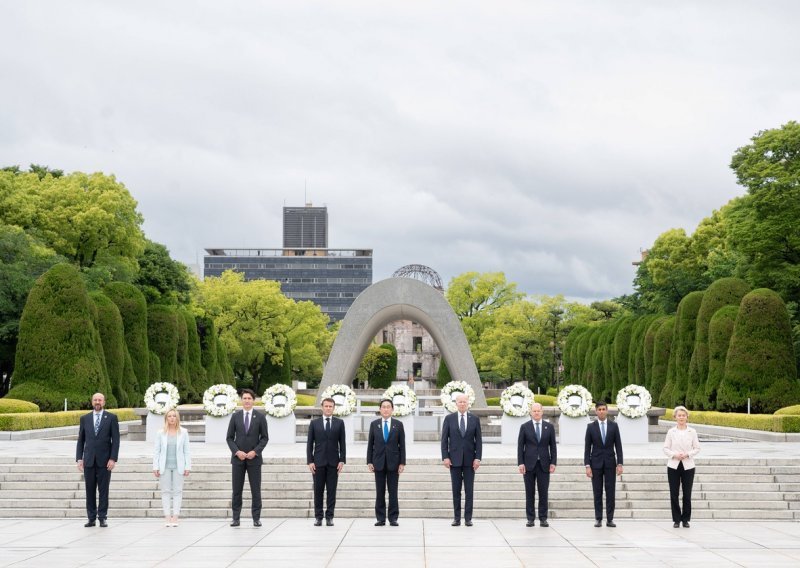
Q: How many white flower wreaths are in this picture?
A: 9